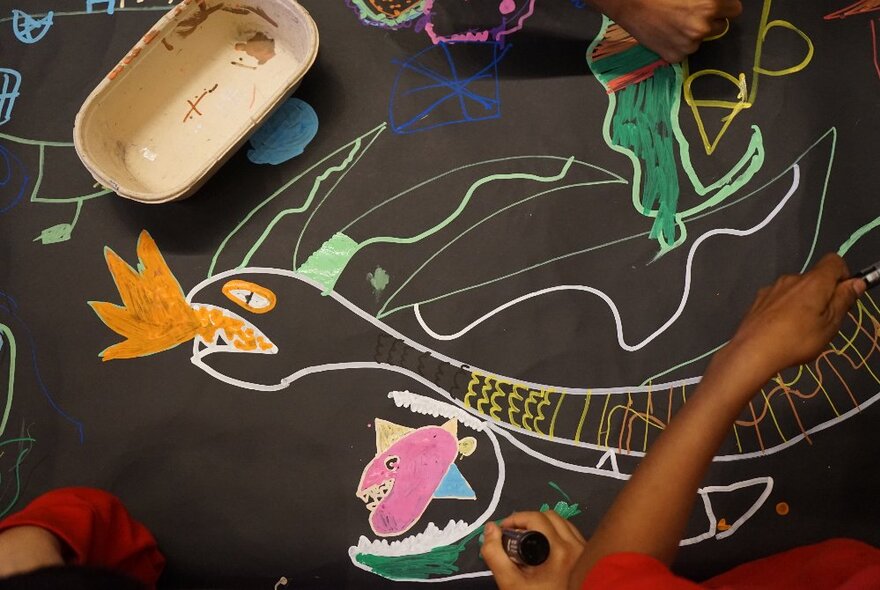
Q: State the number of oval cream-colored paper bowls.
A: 1